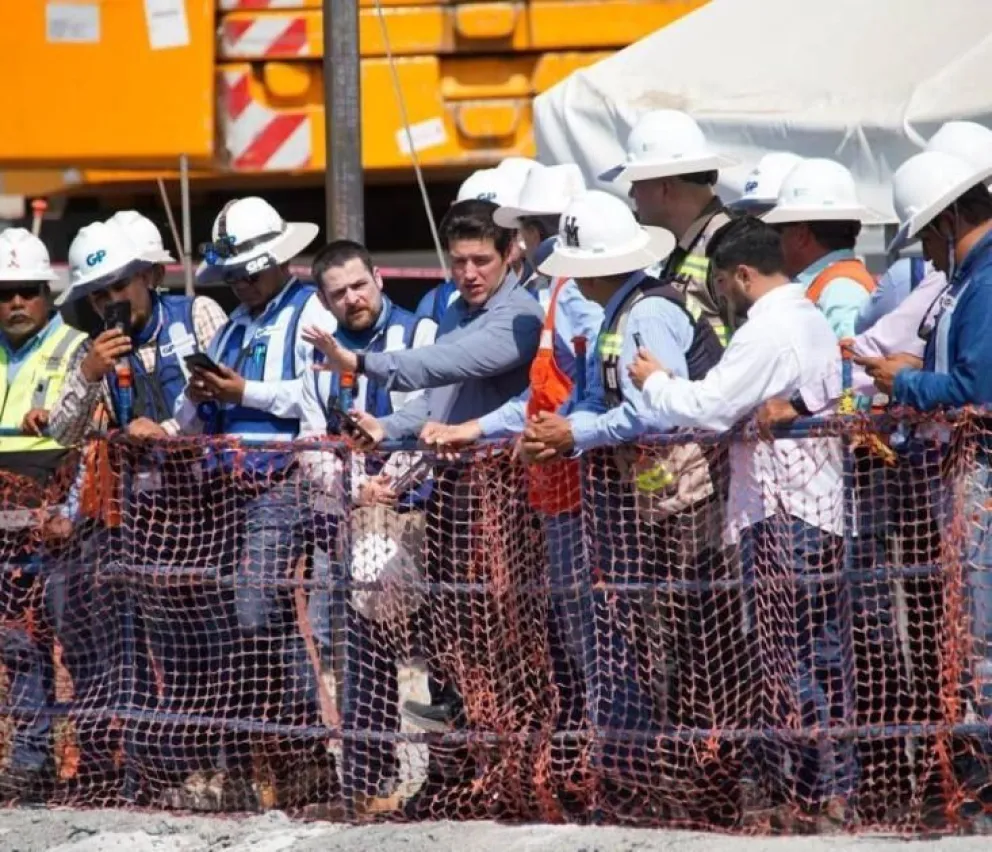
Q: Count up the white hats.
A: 13